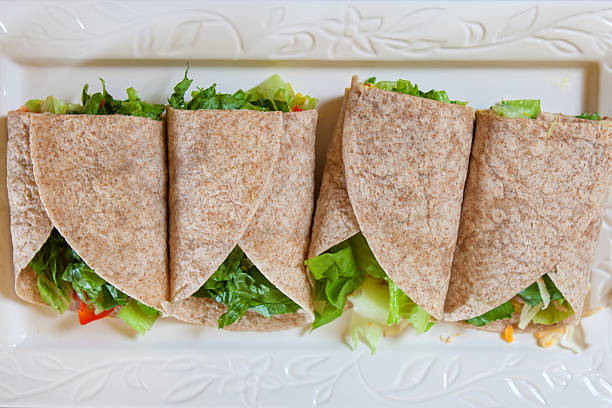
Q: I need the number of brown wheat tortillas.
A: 4